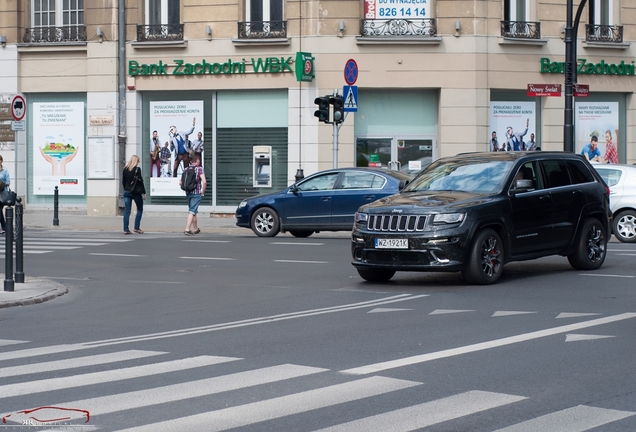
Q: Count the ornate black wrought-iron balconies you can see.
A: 6